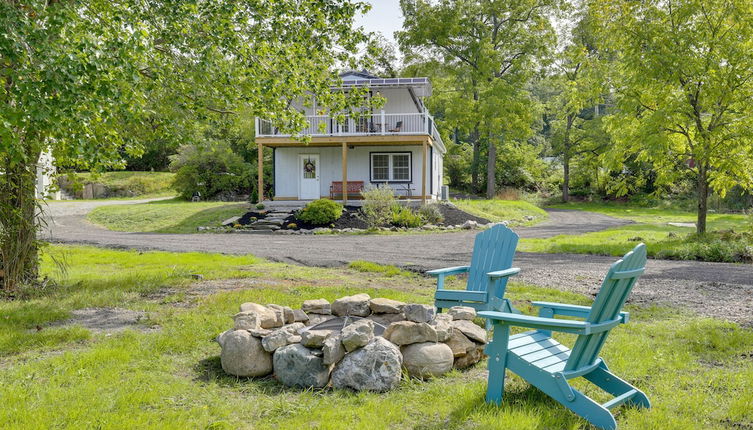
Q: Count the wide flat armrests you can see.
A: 4